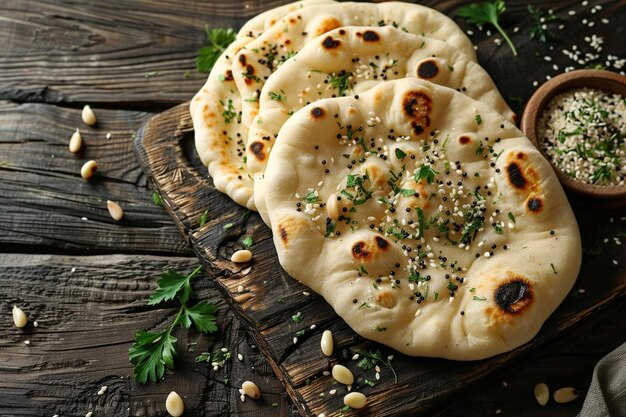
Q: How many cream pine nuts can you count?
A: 13